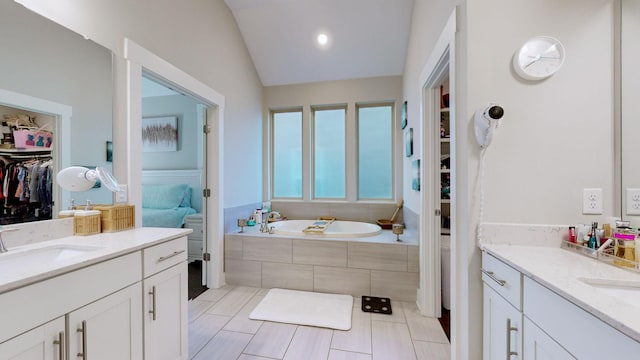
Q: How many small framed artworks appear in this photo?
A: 3